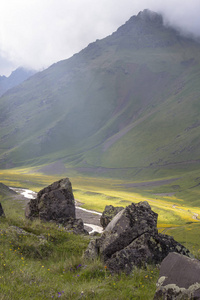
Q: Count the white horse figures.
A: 0